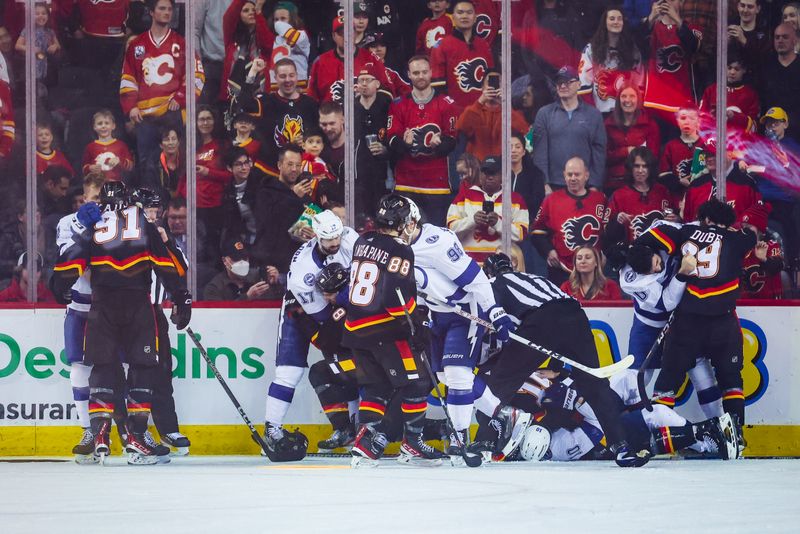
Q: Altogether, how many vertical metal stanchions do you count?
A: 5